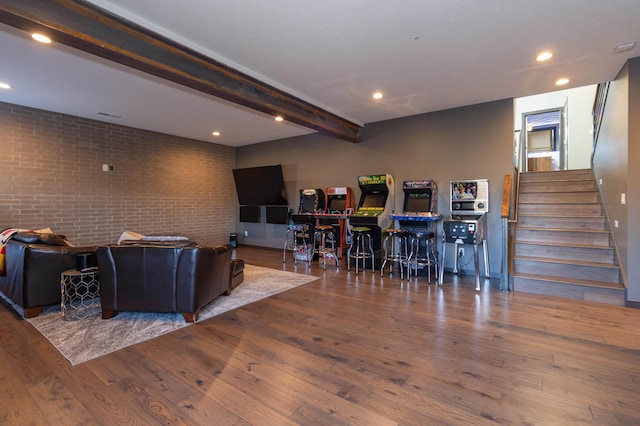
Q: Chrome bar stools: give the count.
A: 5